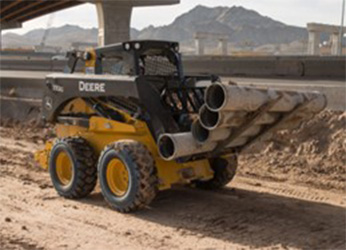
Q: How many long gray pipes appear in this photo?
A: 4